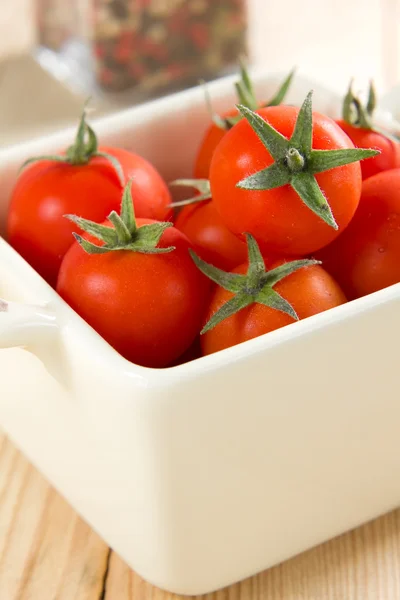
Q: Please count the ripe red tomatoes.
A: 8